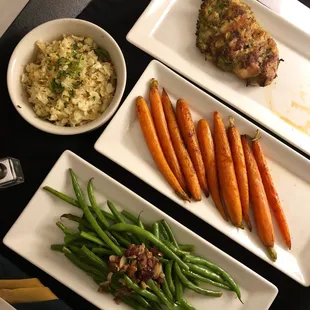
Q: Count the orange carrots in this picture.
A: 9